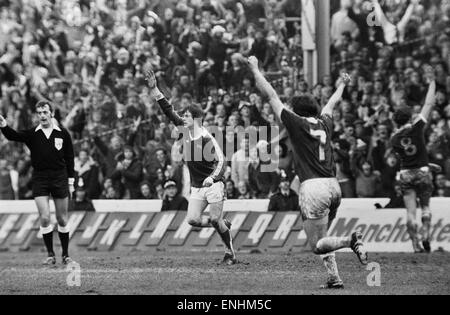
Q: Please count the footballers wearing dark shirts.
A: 3